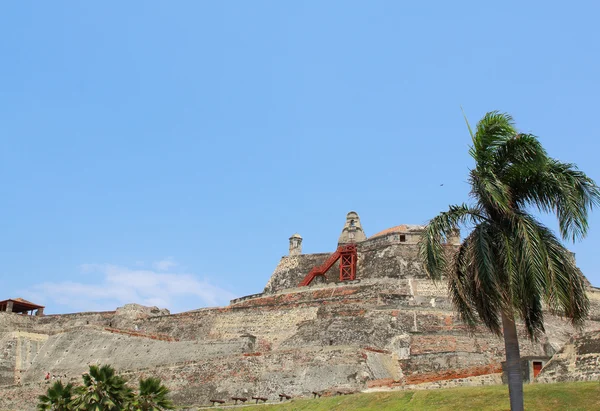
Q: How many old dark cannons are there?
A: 6